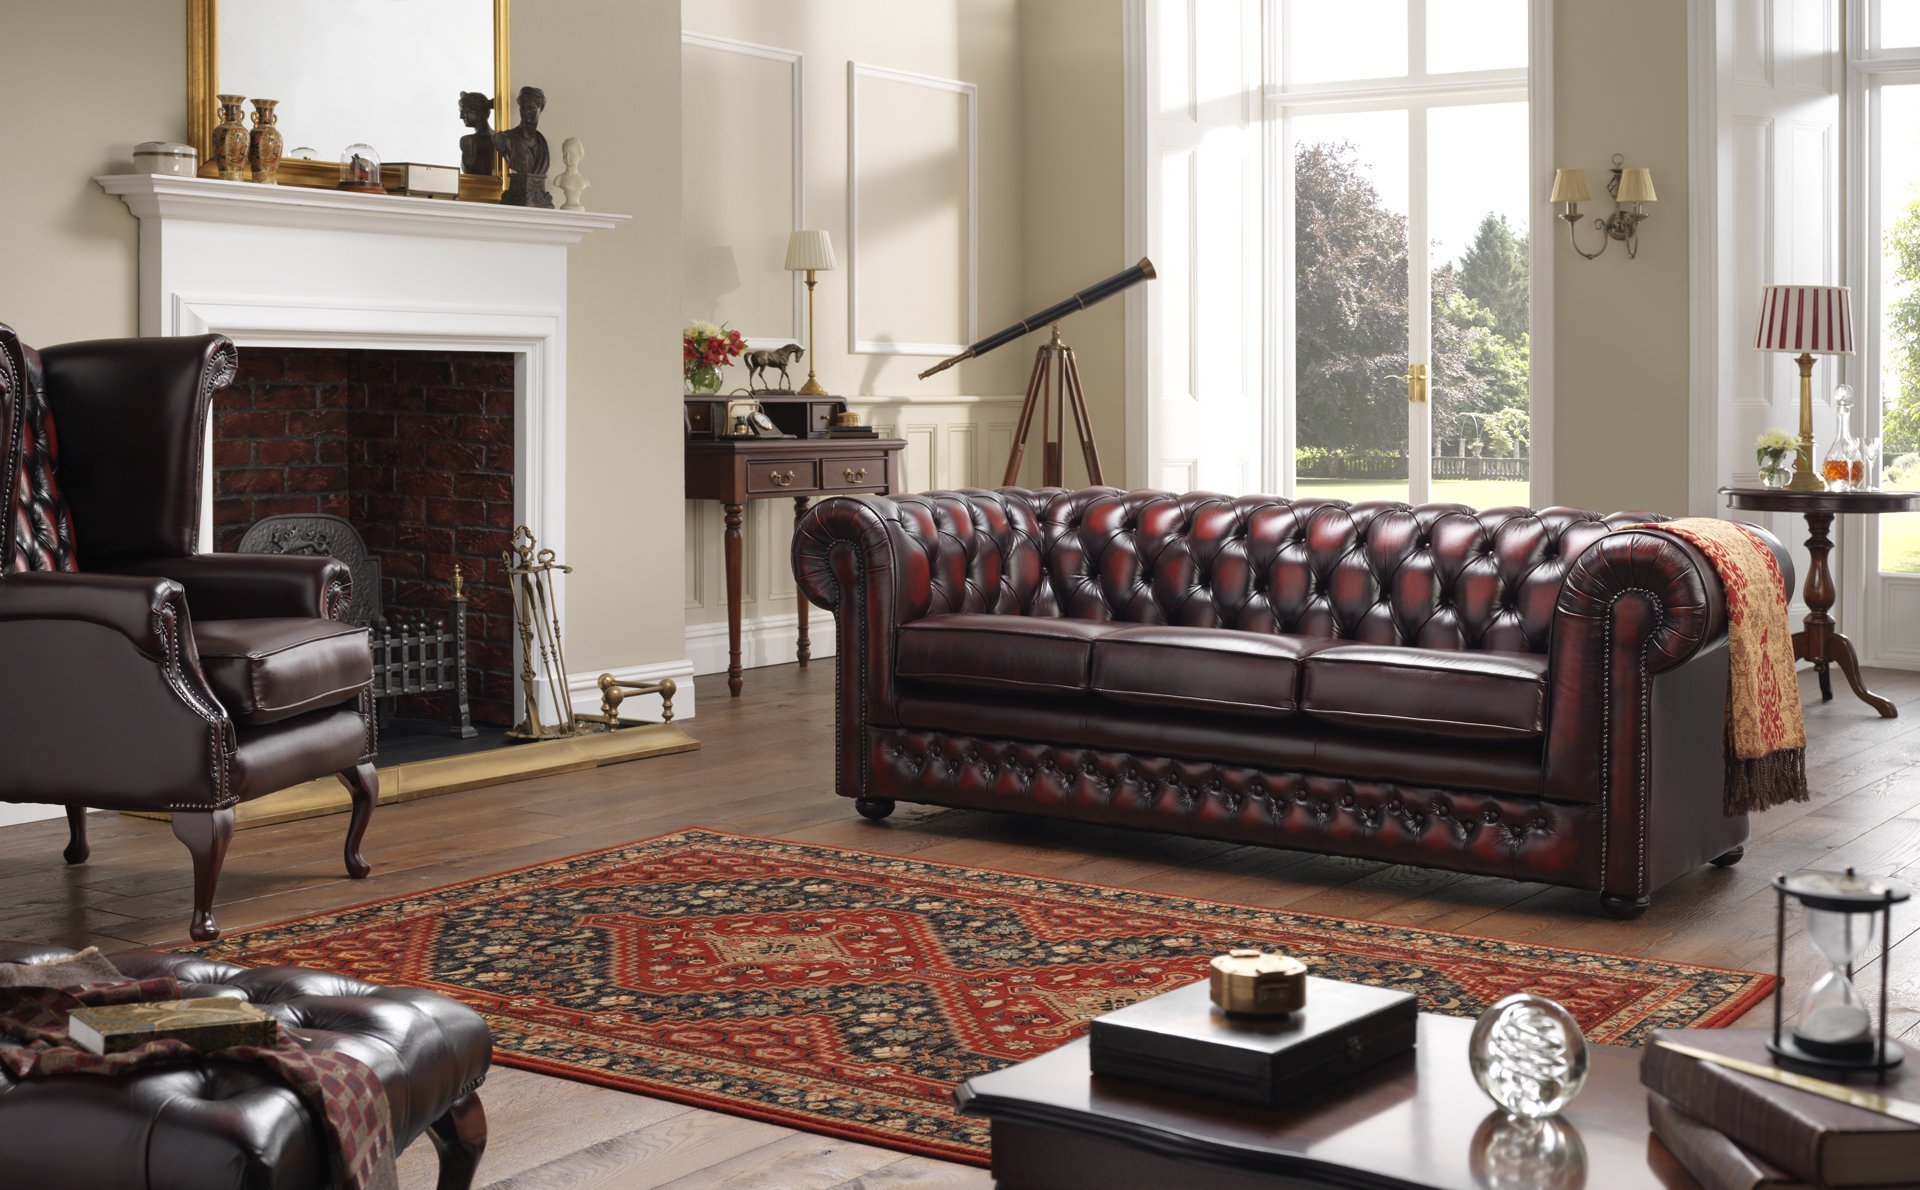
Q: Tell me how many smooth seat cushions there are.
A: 4